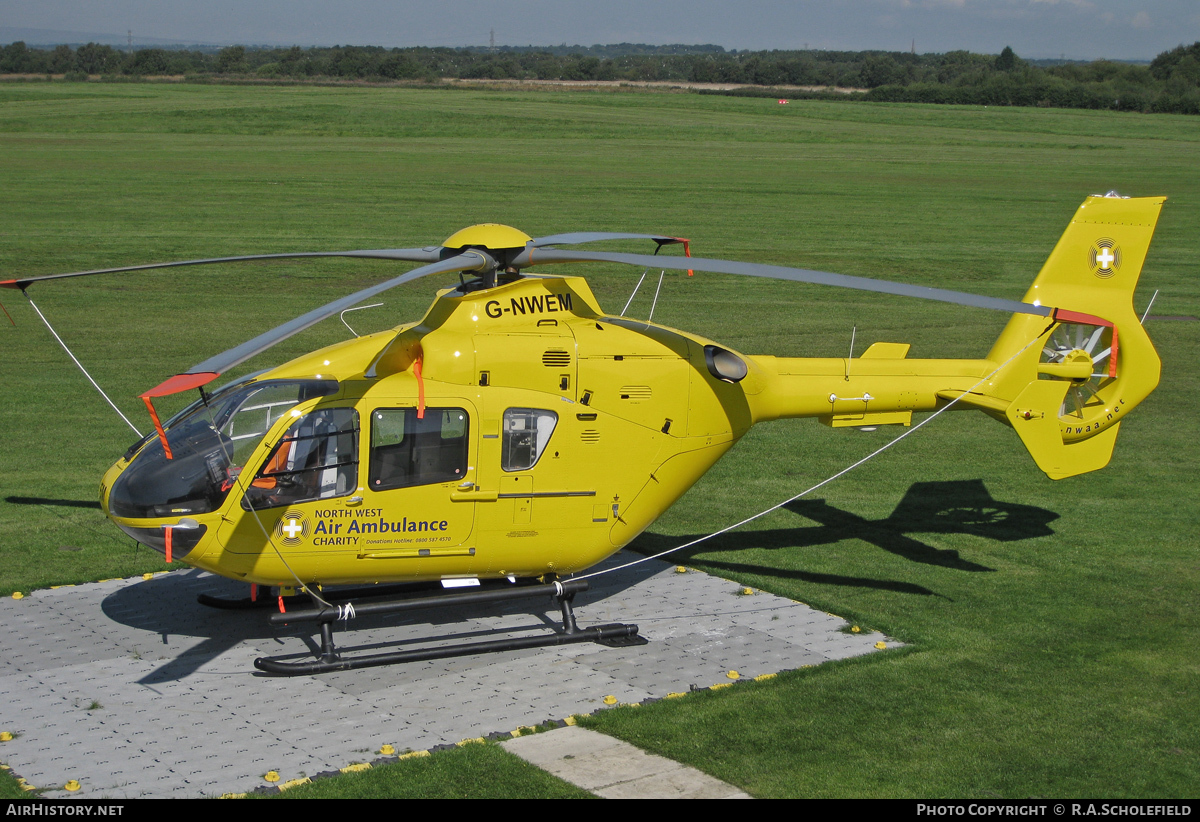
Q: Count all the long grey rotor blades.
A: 4